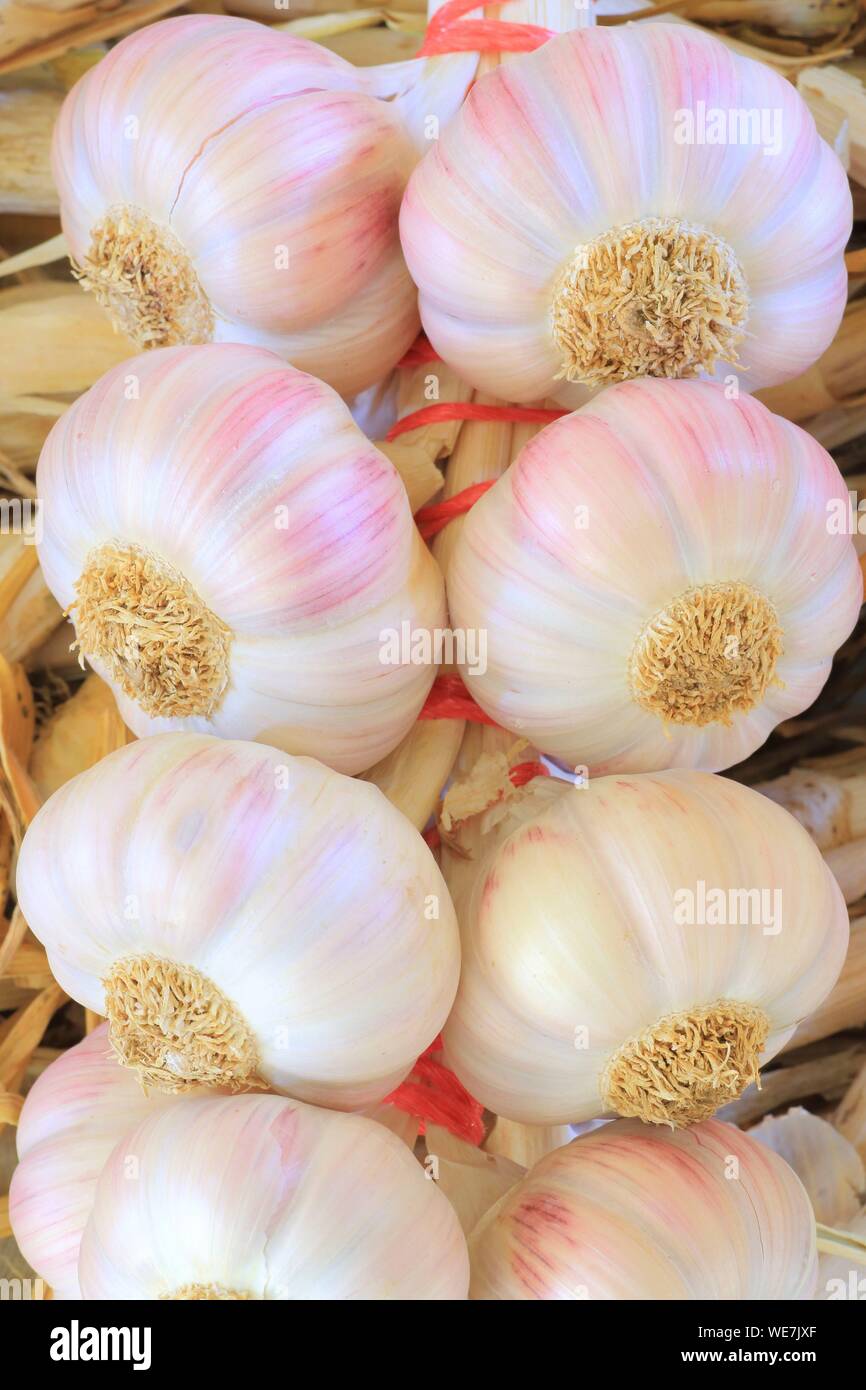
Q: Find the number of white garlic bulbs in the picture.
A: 9